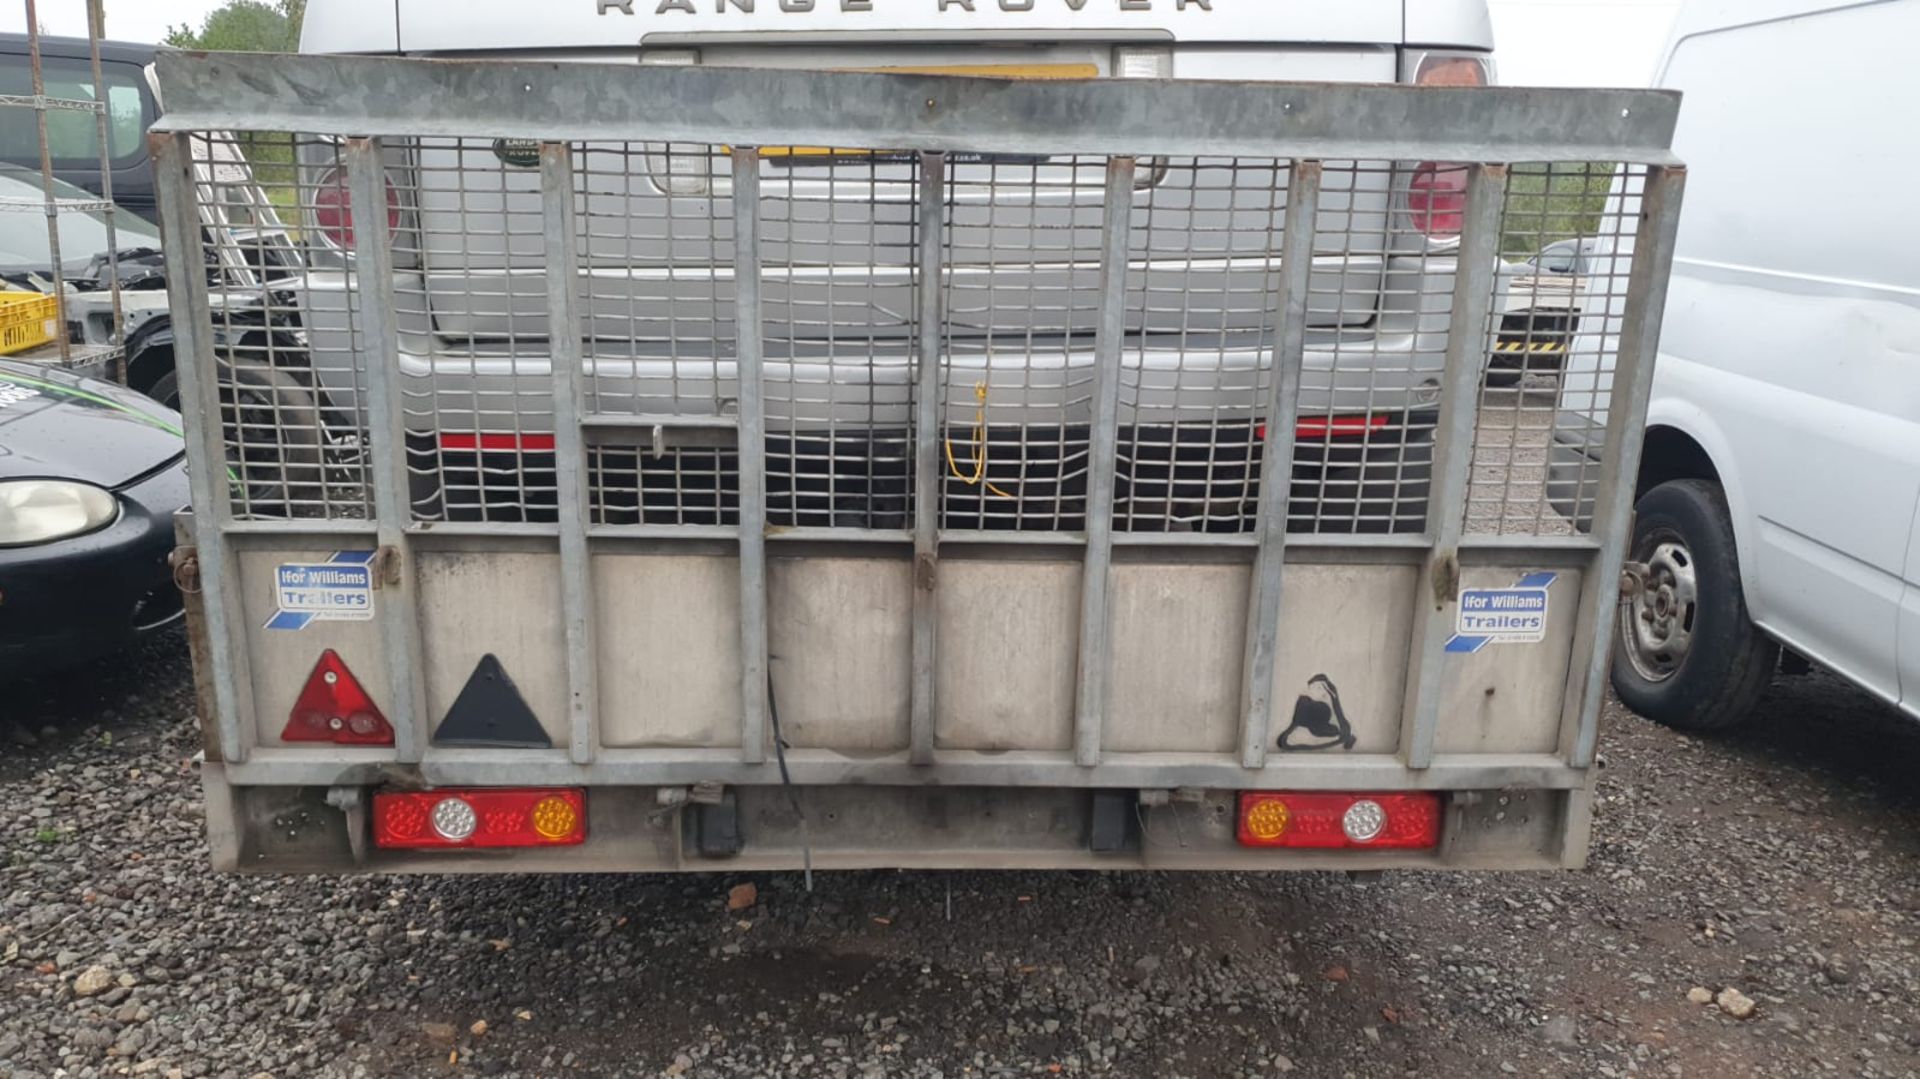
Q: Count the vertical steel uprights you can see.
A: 9